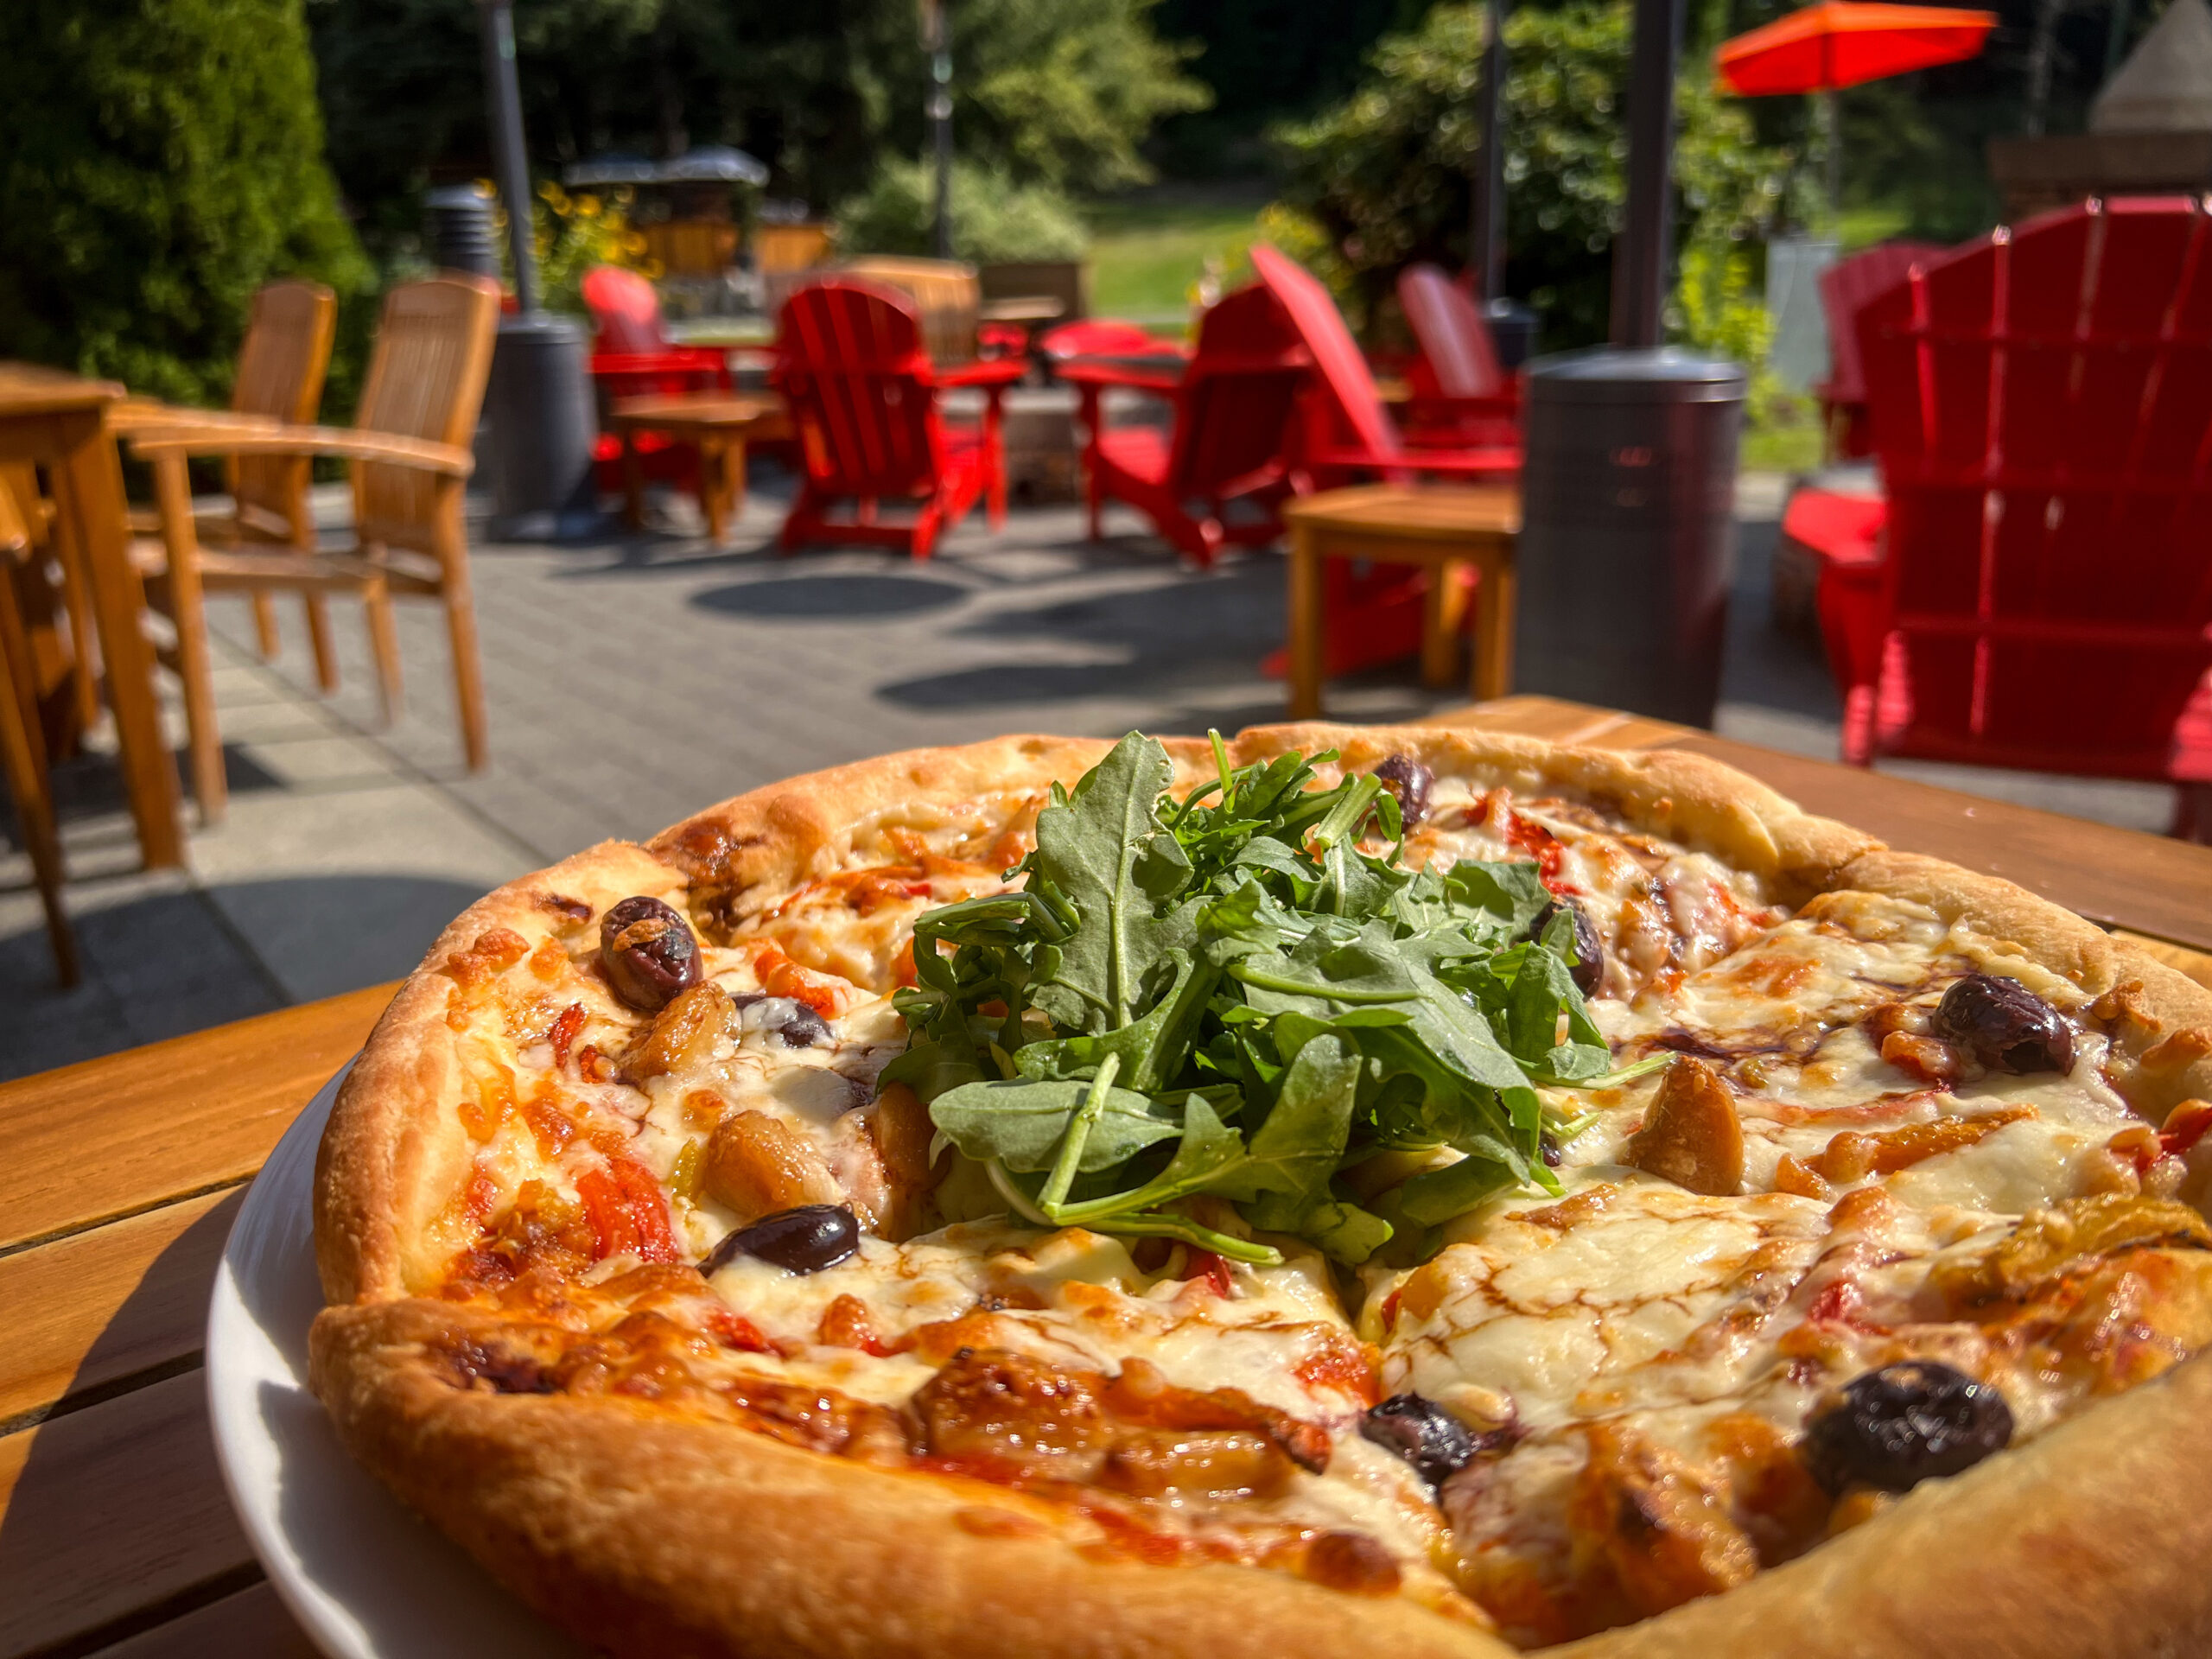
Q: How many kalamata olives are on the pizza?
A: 8